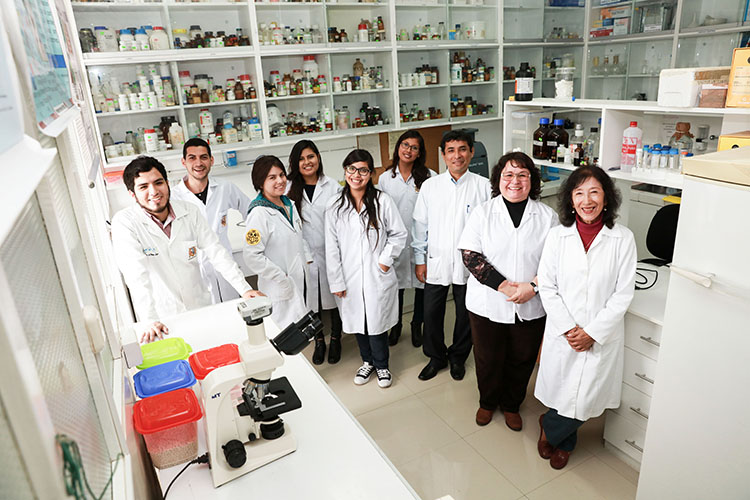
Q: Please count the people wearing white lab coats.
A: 9